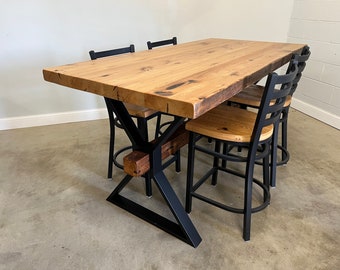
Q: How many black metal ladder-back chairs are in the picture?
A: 4